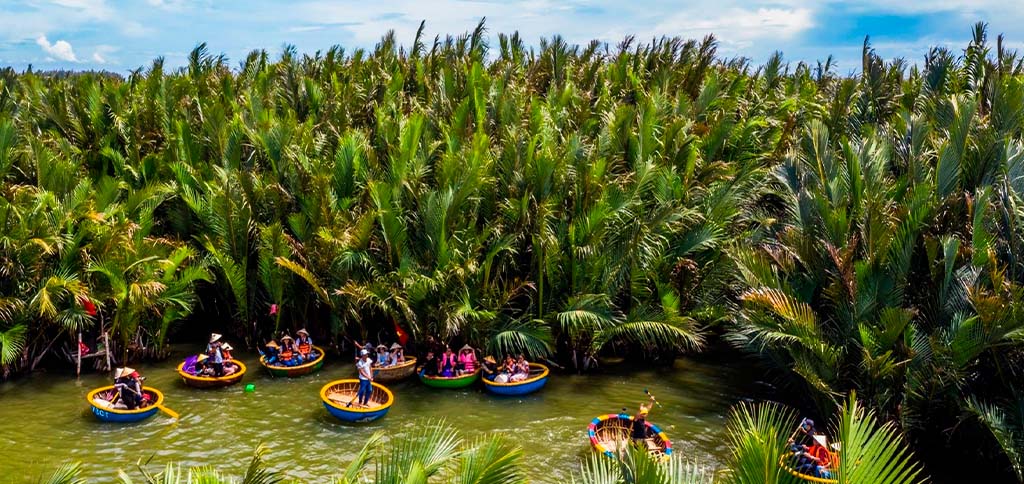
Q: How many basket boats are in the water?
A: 9